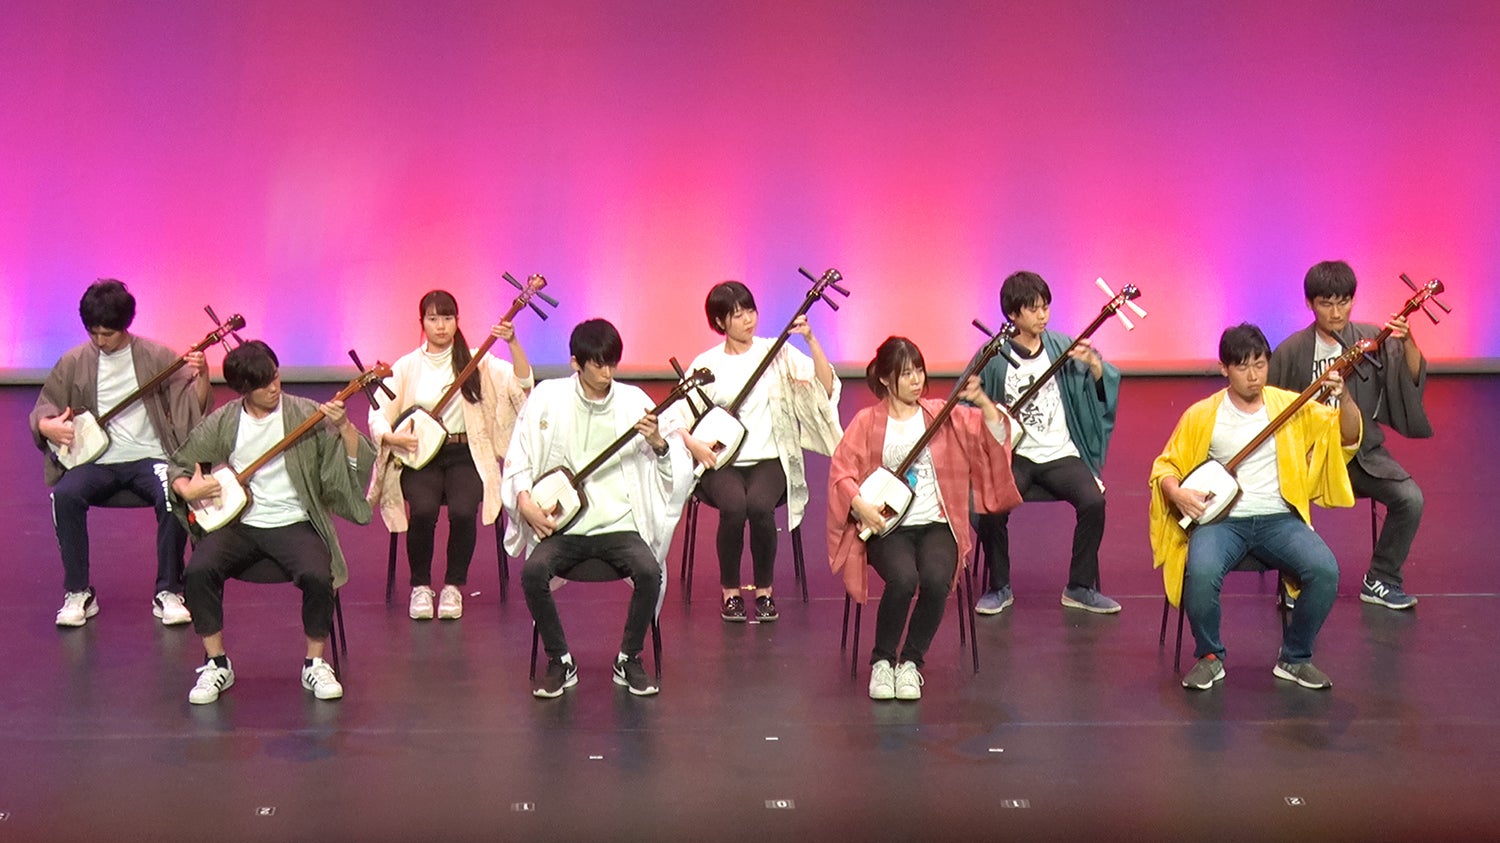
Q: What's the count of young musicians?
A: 9